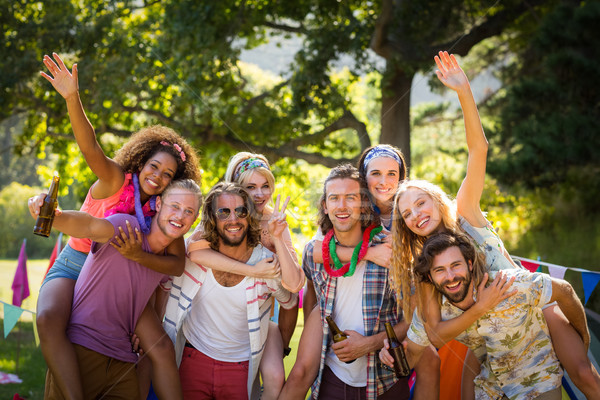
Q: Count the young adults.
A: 8